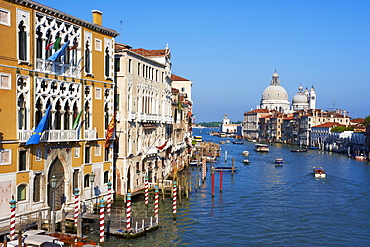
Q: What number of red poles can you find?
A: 2